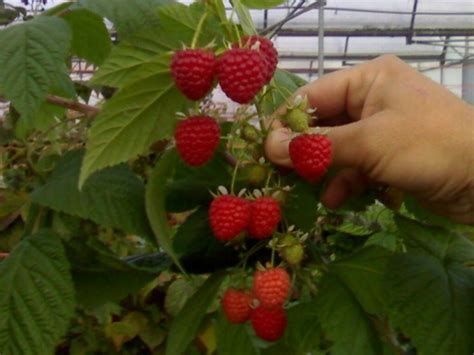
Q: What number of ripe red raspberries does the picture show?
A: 10